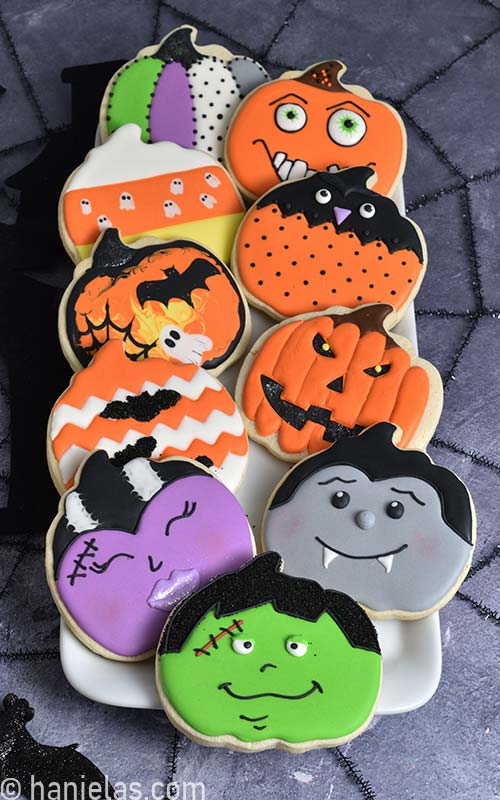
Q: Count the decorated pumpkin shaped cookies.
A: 10